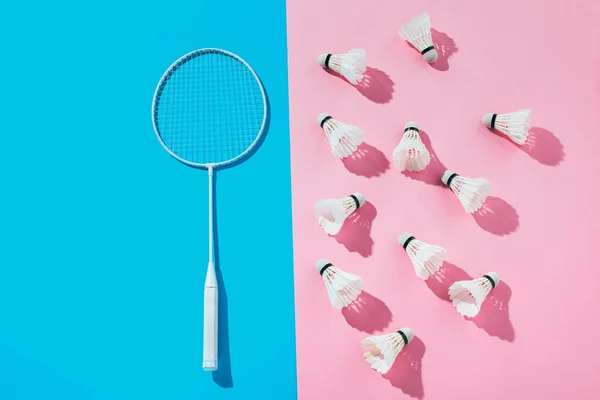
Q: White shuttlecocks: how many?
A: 11